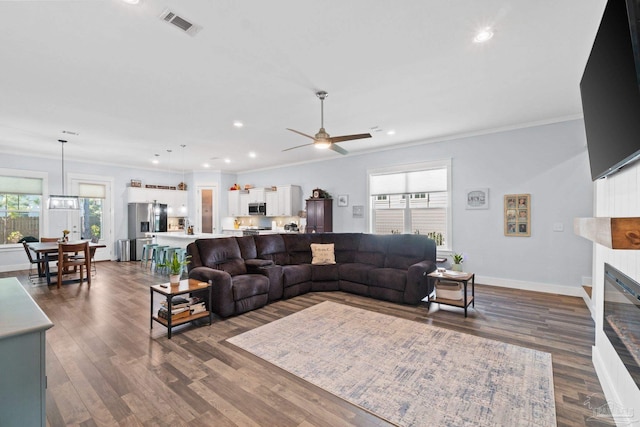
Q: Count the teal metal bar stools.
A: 4